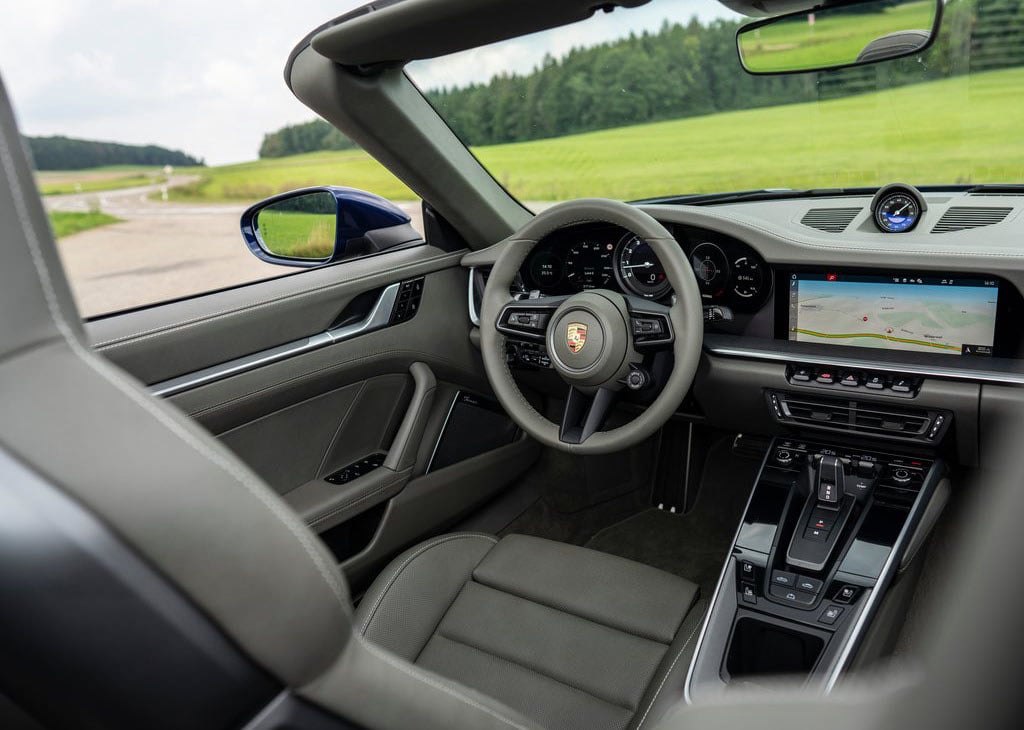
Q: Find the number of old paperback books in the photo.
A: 0